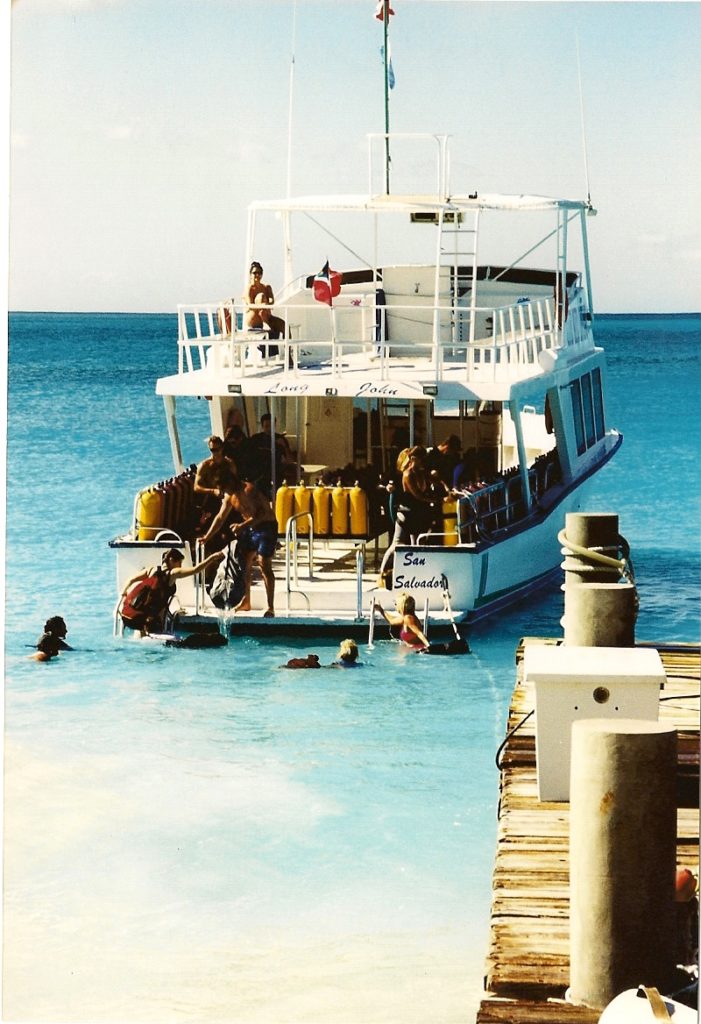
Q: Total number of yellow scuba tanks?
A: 7